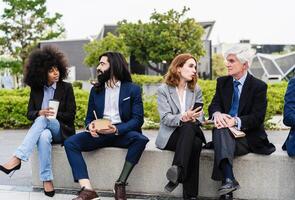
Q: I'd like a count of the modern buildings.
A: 2